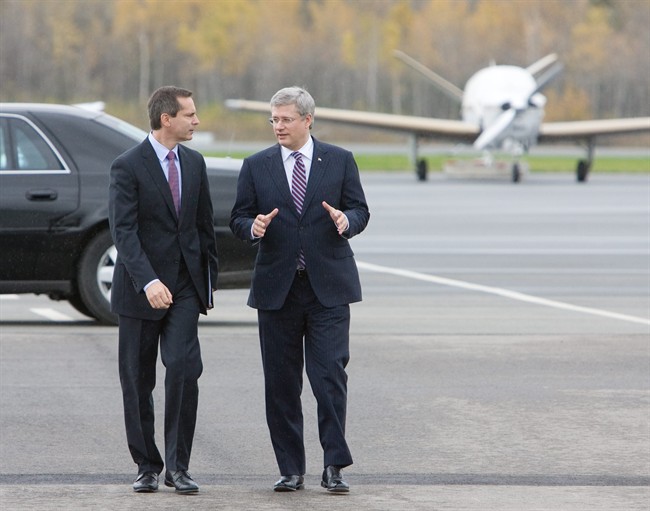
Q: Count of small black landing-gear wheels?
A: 3